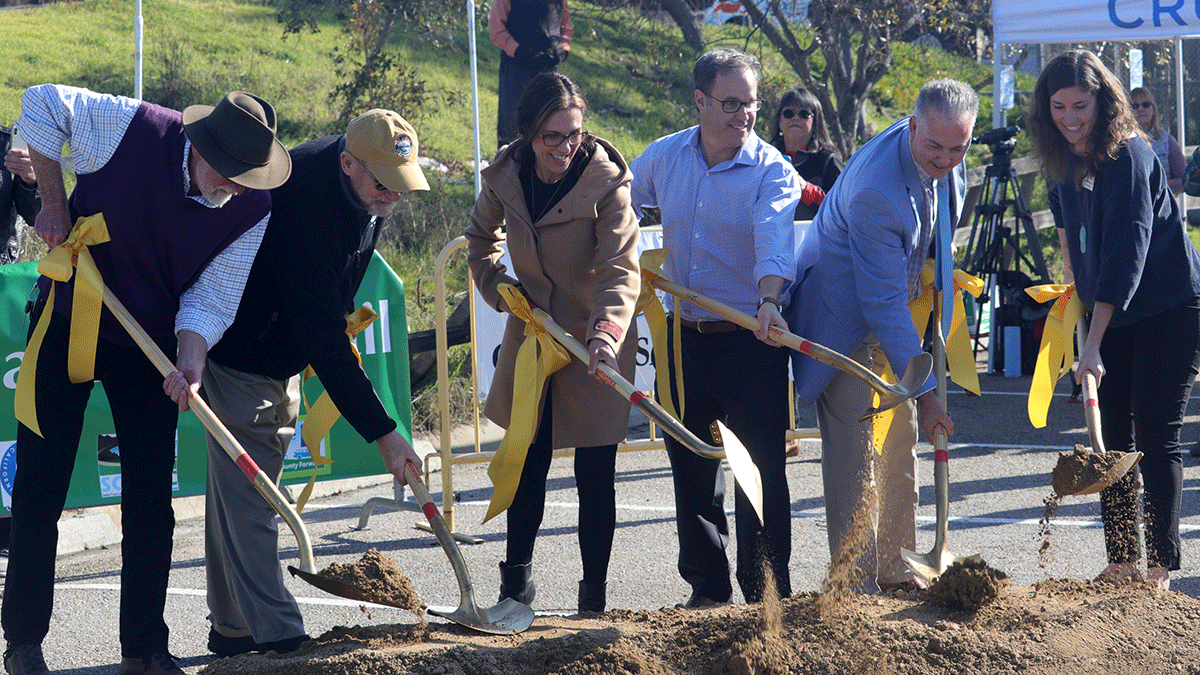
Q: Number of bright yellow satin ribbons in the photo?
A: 6